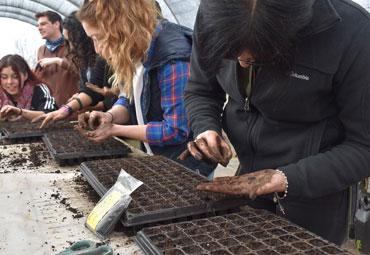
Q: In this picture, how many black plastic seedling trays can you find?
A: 4